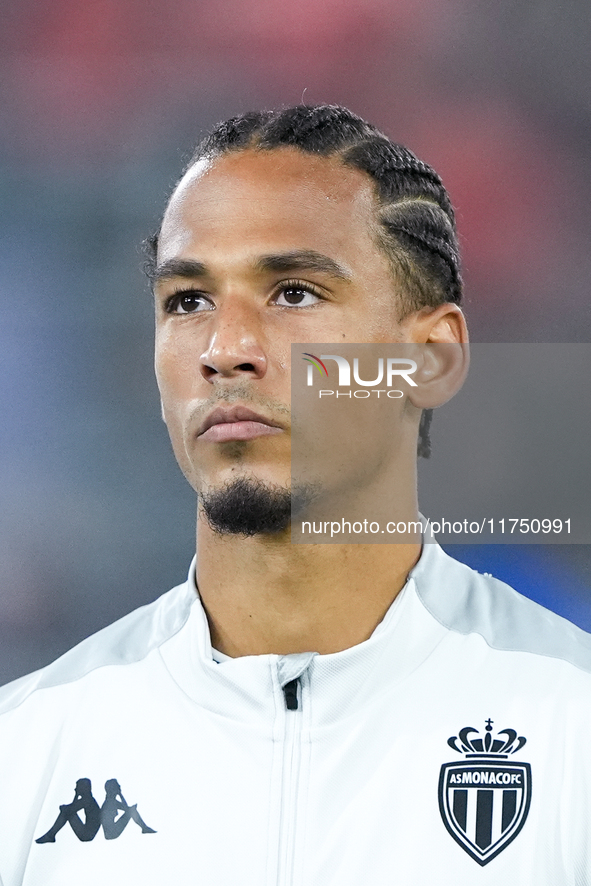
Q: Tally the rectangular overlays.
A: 1